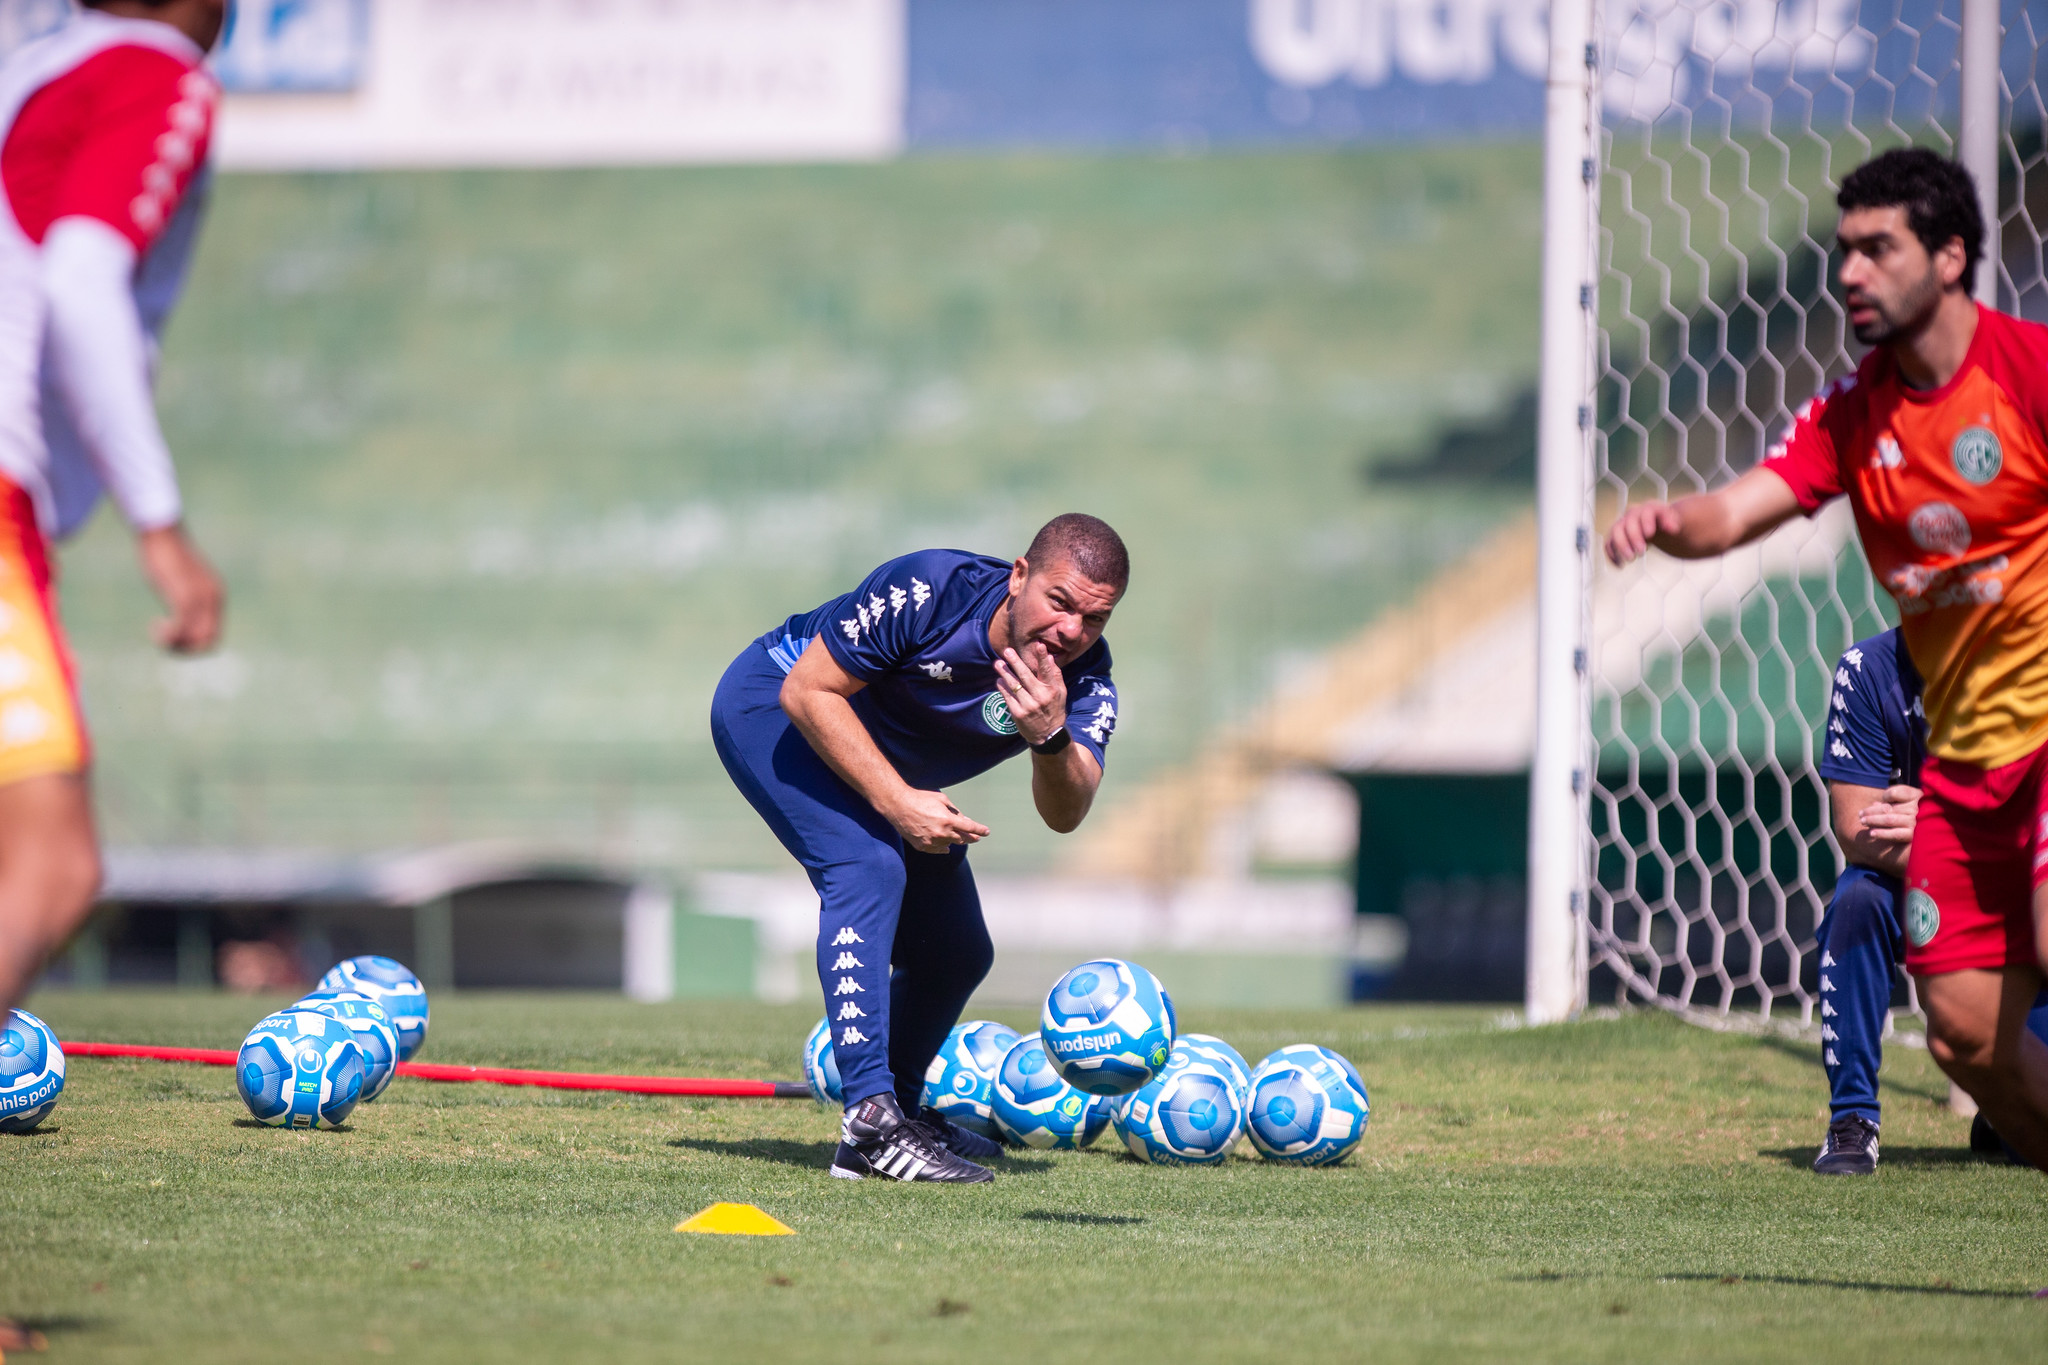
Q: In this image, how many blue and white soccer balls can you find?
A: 11